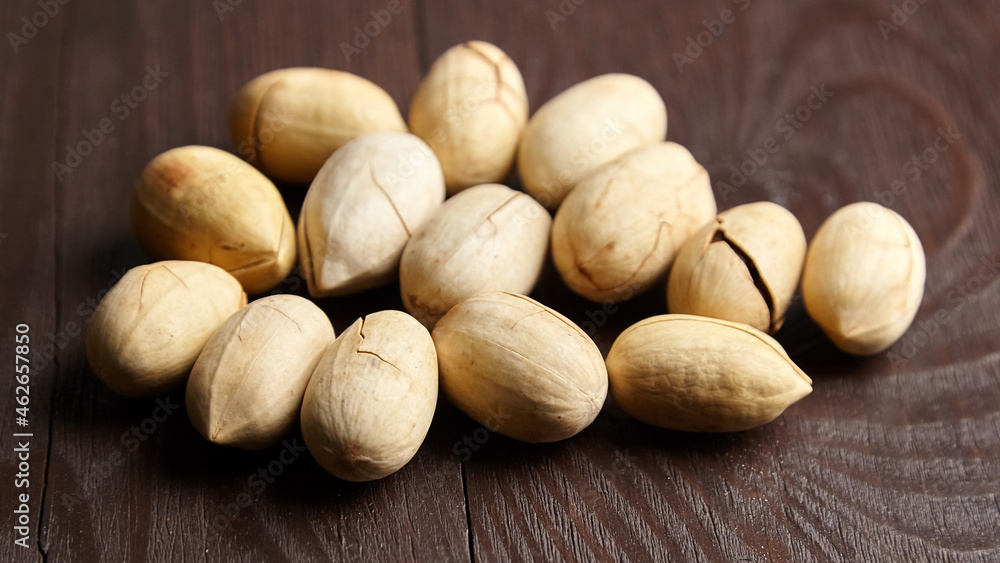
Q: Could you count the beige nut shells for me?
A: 14